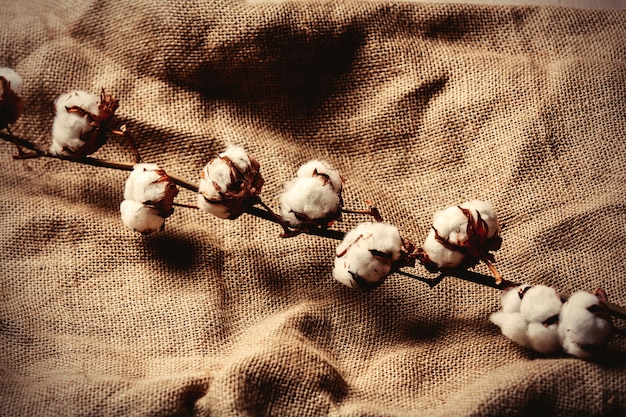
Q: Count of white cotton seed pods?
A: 9